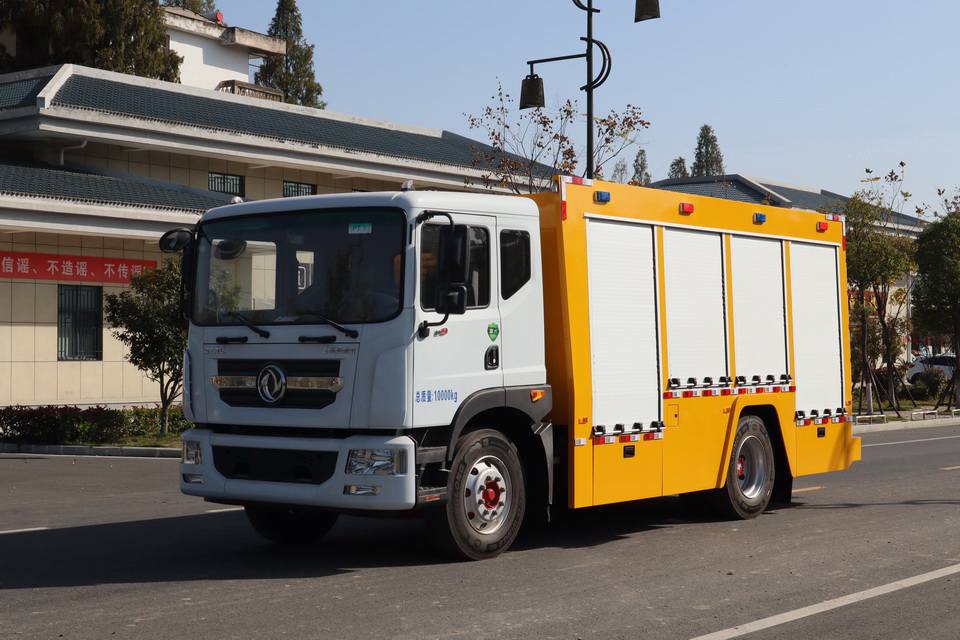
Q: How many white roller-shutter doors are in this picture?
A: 4